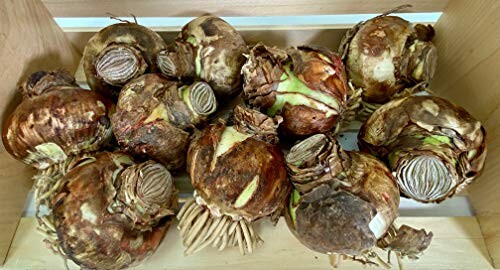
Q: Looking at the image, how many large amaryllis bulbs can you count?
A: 10